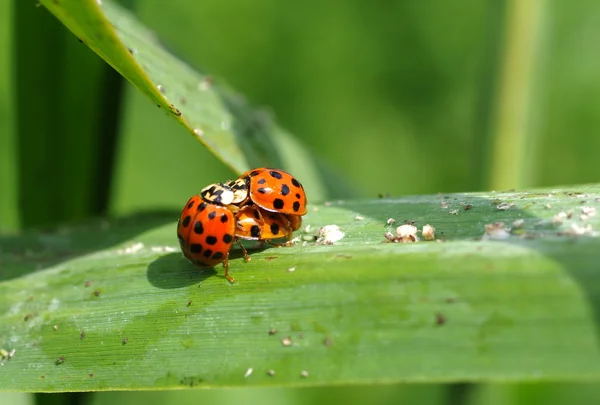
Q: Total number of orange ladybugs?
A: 3